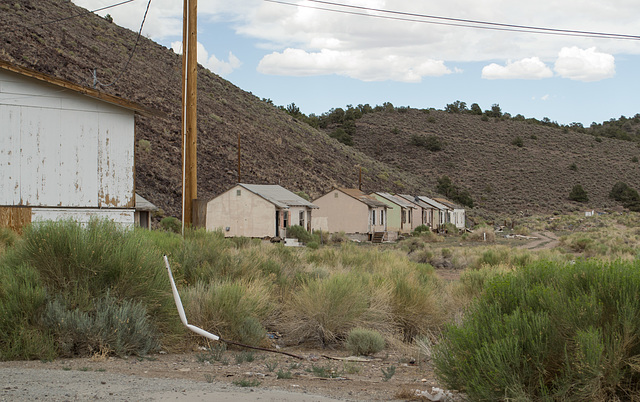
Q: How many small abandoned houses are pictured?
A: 6